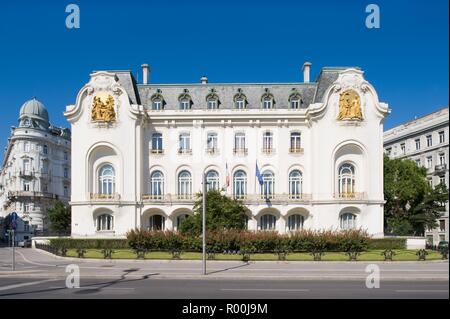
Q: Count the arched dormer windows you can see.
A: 6